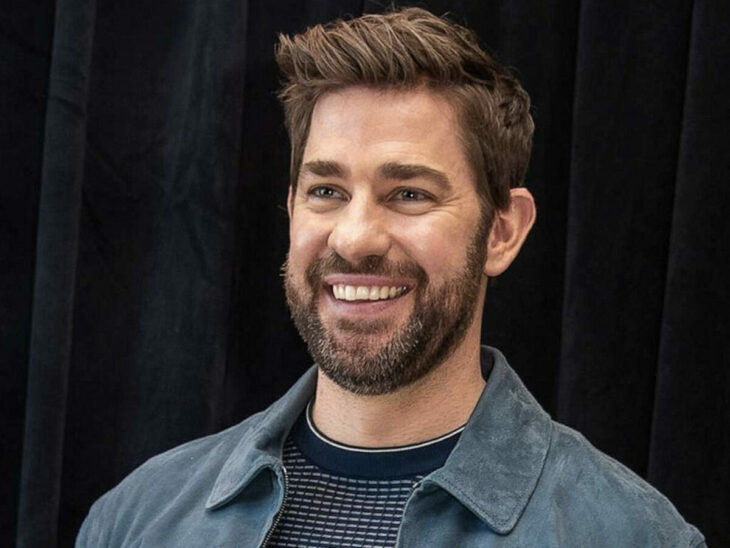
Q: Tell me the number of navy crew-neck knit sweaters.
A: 1